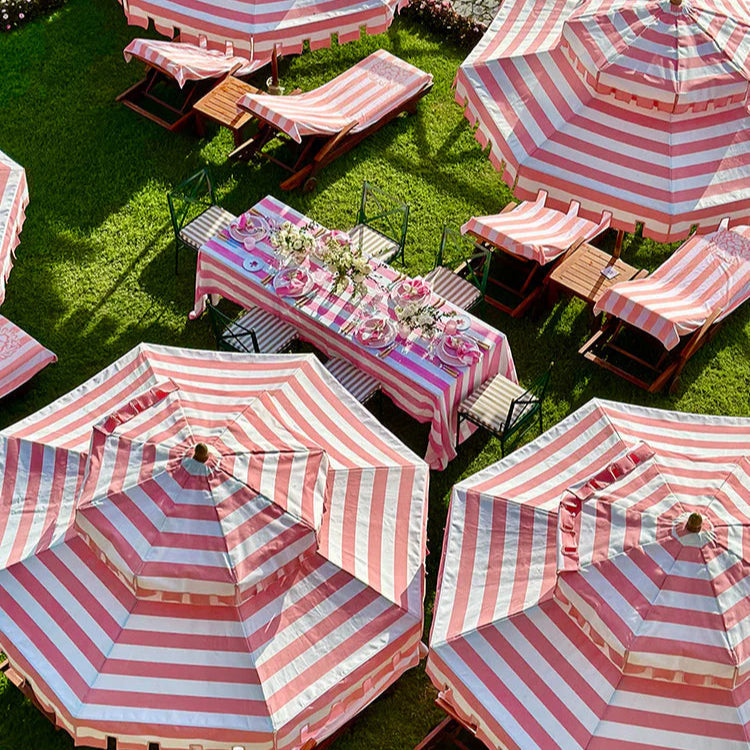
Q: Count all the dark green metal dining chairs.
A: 6